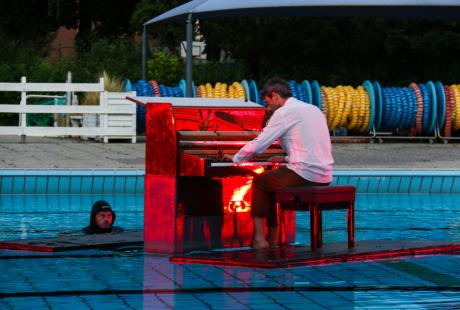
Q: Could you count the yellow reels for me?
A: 3